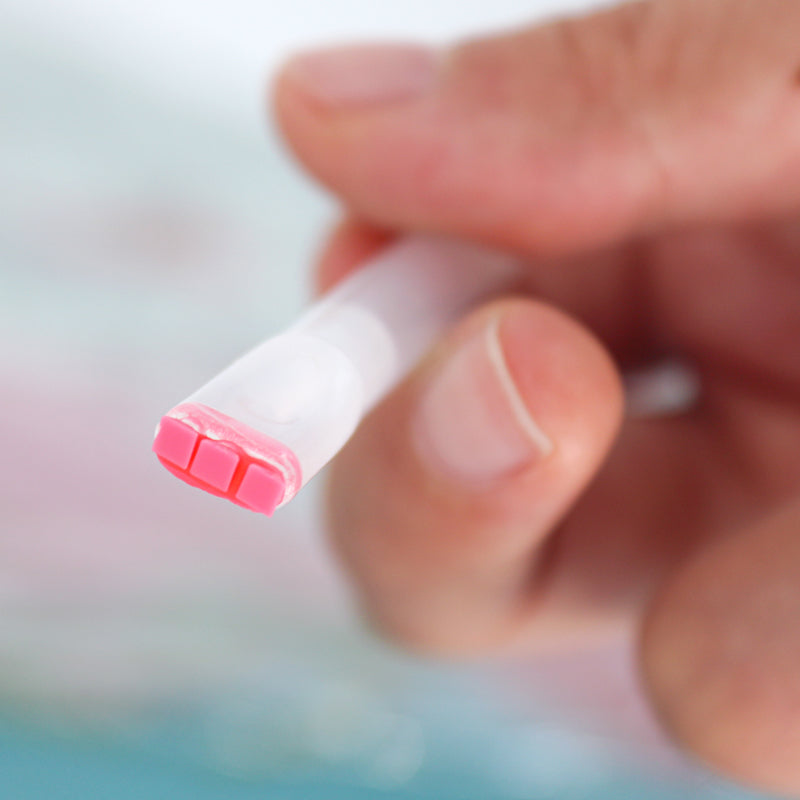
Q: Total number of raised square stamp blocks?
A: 3